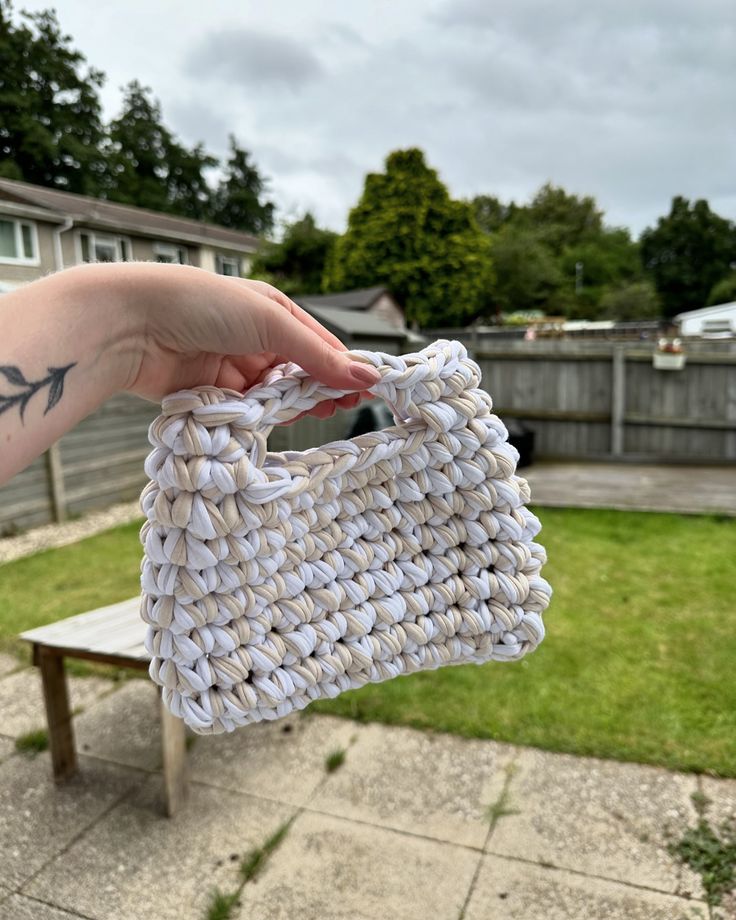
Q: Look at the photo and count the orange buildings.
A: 0